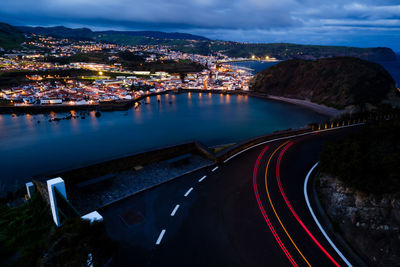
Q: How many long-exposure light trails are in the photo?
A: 3